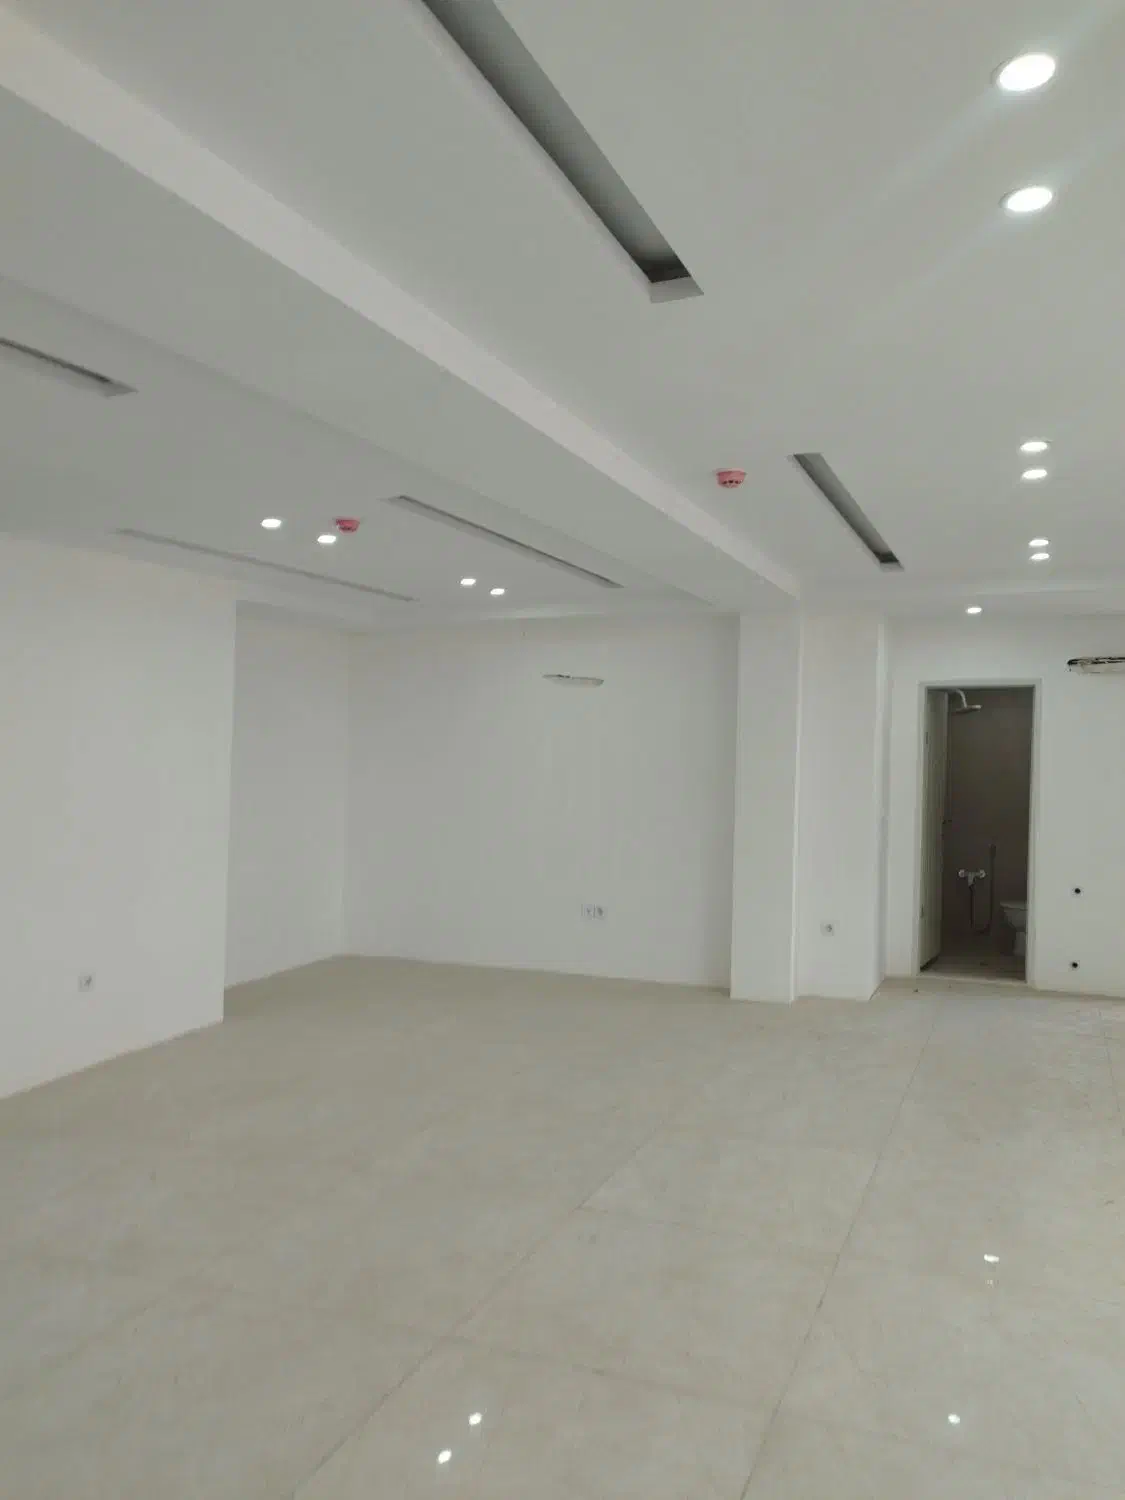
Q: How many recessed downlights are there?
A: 11